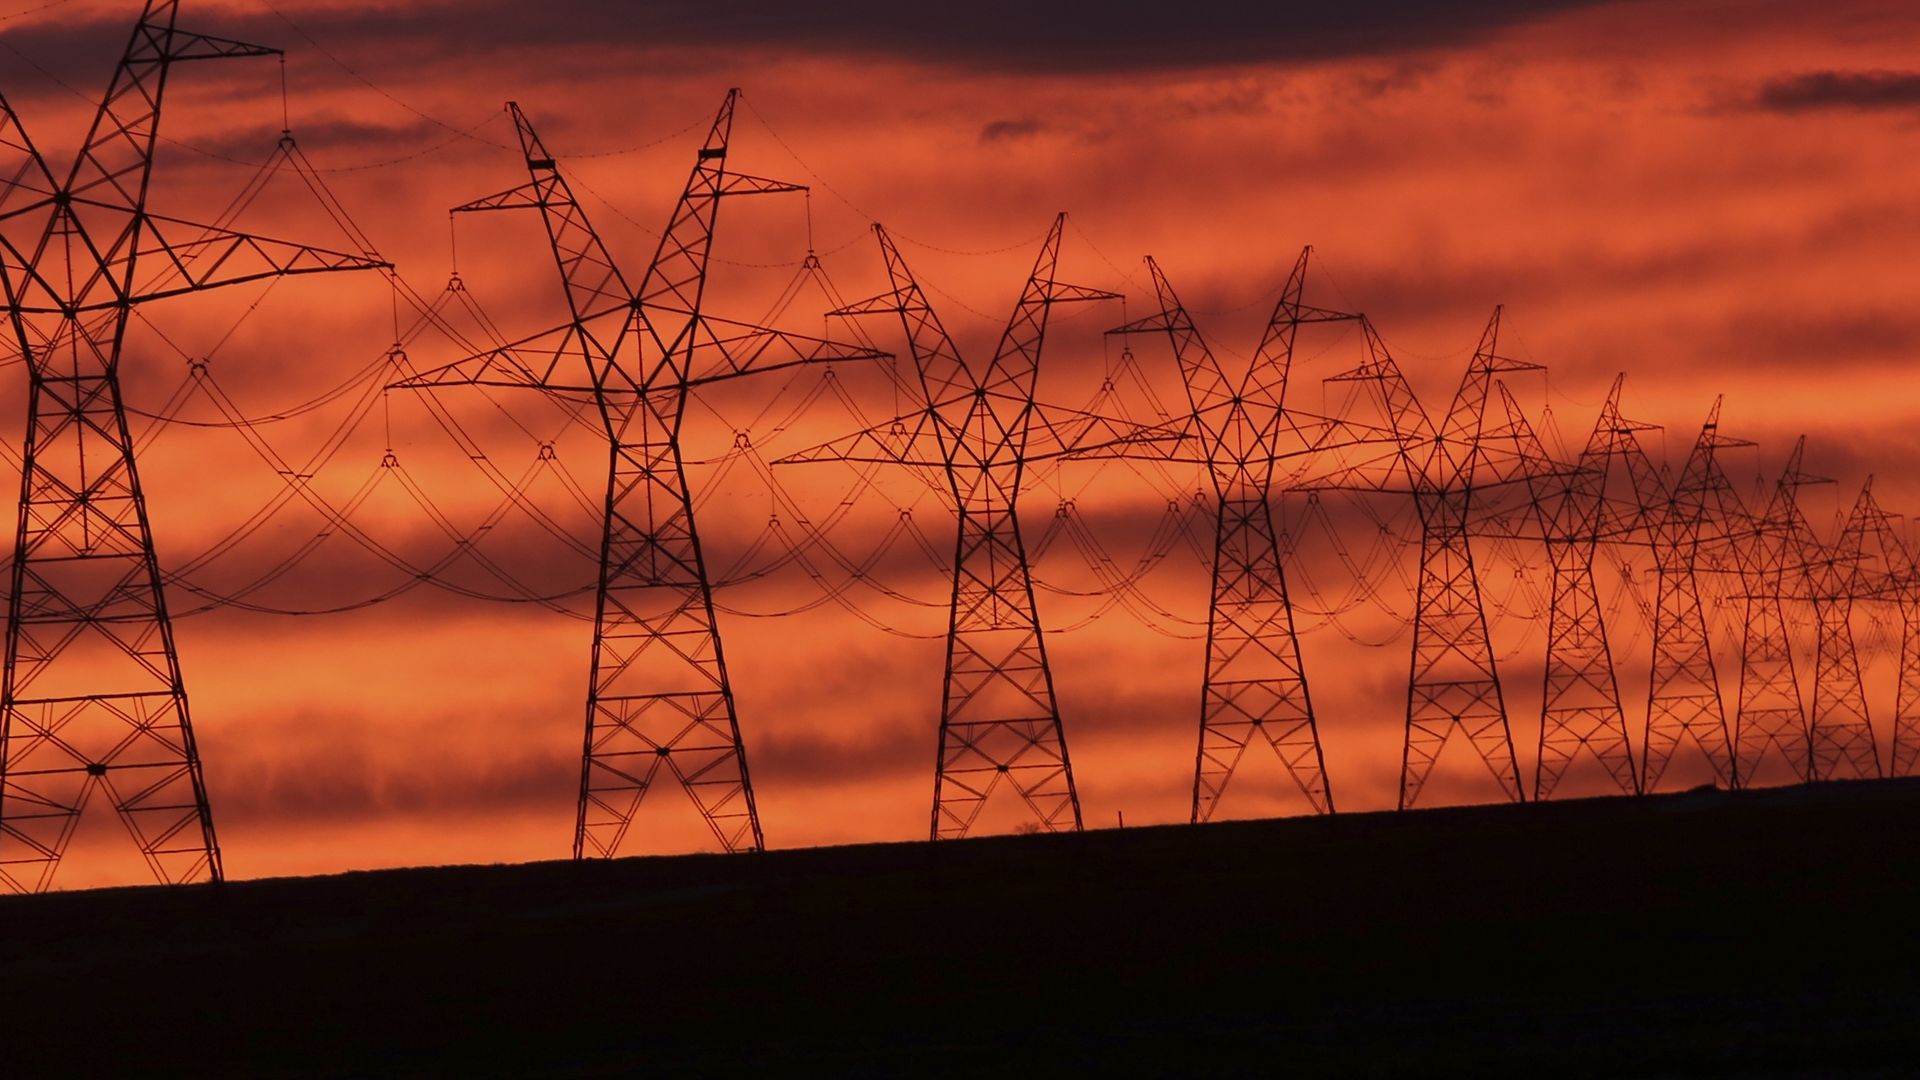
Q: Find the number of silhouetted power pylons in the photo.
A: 10